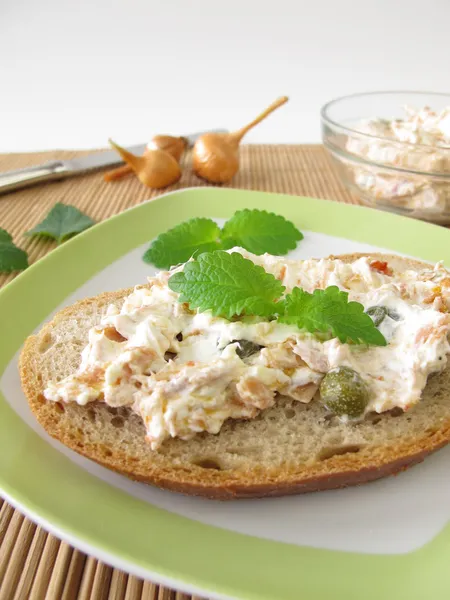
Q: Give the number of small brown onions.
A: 3